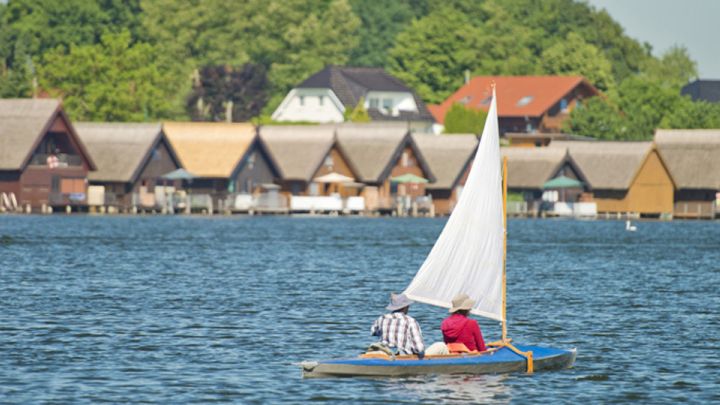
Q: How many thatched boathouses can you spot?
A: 9